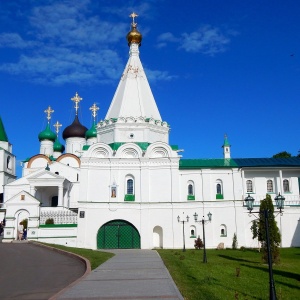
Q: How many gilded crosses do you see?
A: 5